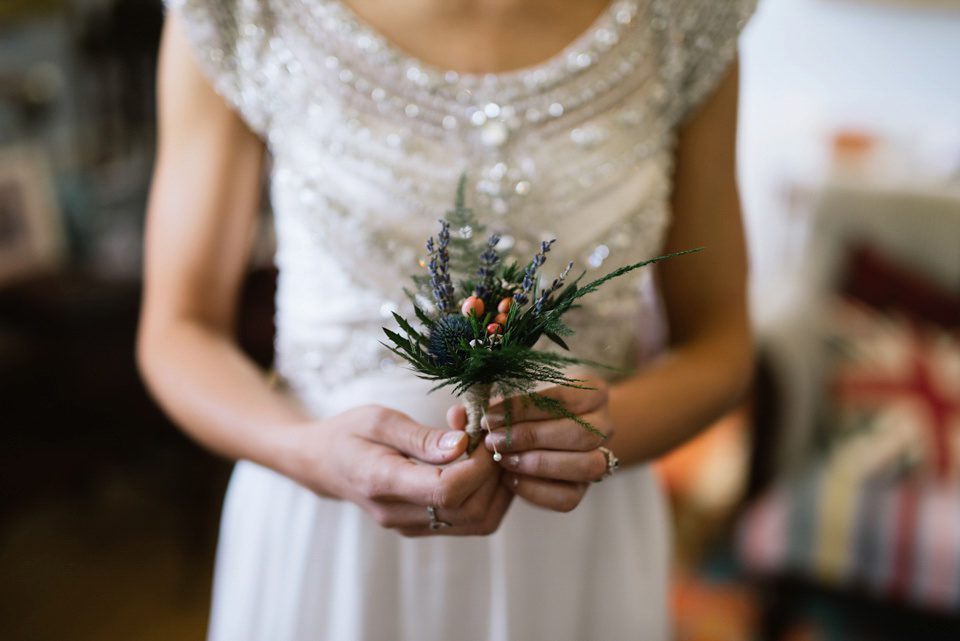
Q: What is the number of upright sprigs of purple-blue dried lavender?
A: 5